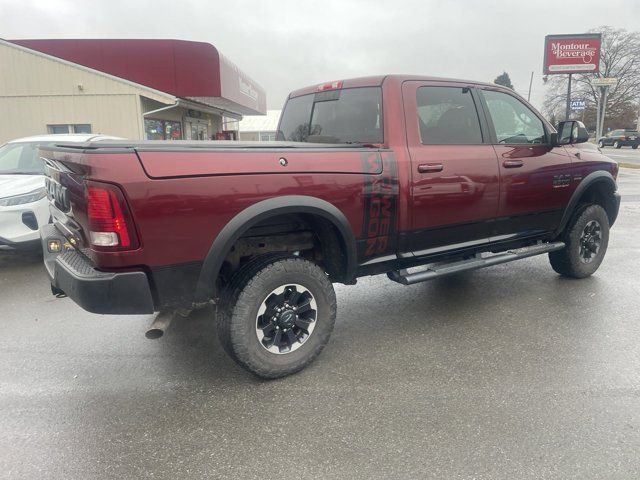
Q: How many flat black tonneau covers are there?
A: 1